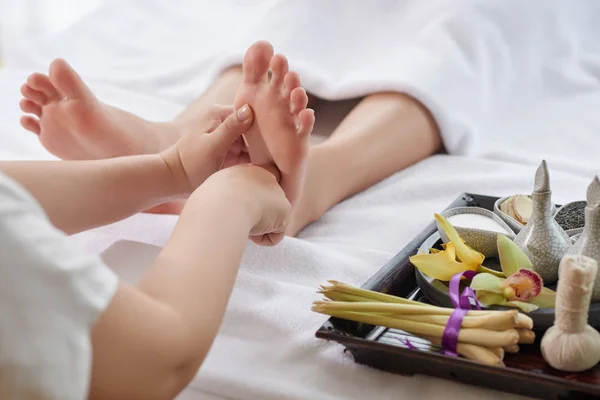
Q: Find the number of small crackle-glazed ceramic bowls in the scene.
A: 3